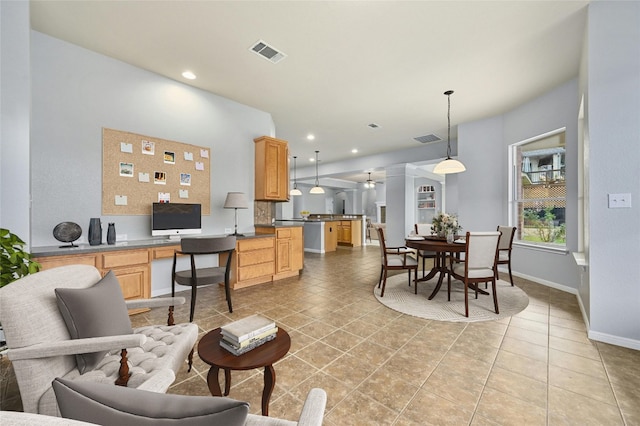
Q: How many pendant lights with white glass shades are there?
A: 3